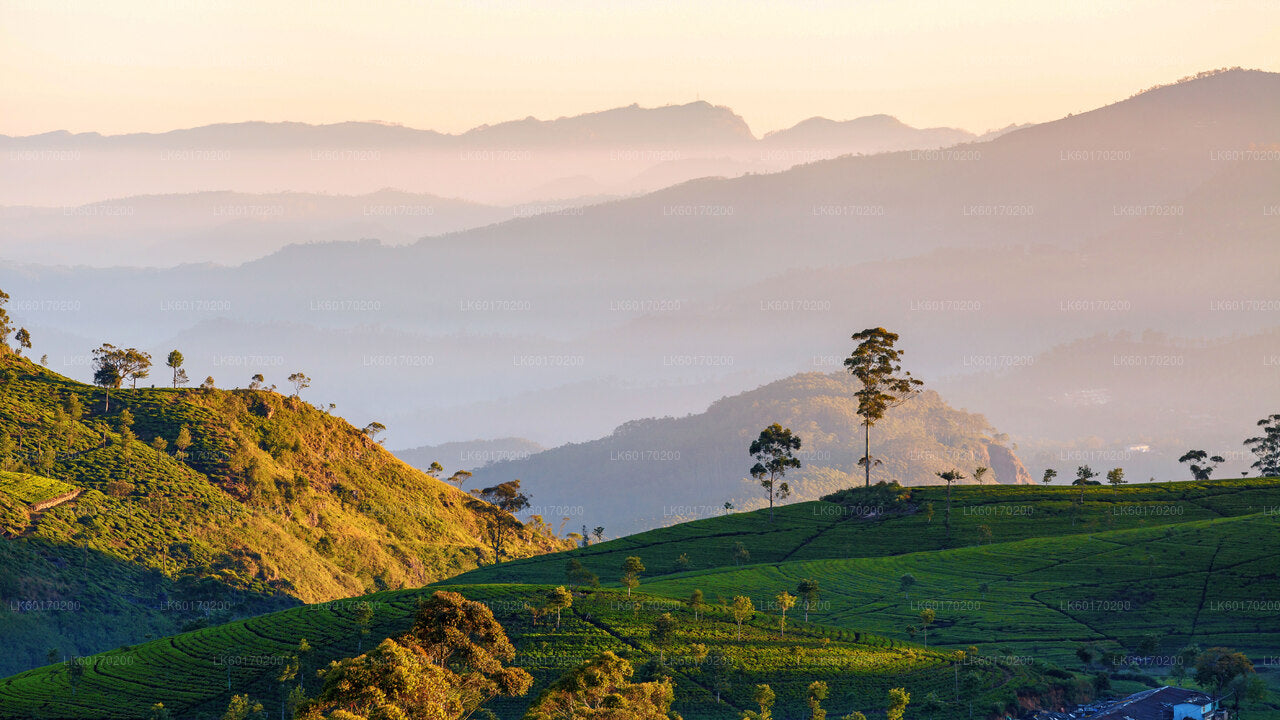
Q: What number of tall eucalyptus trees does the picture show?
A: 2